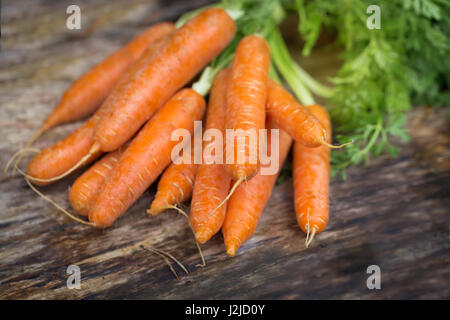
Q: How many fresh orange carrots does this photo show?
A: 11